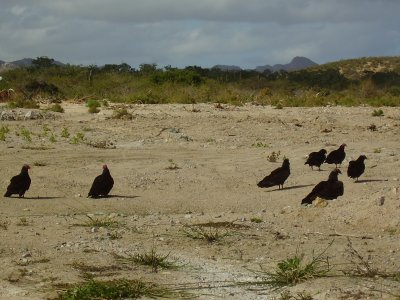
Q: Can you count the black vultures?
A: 7